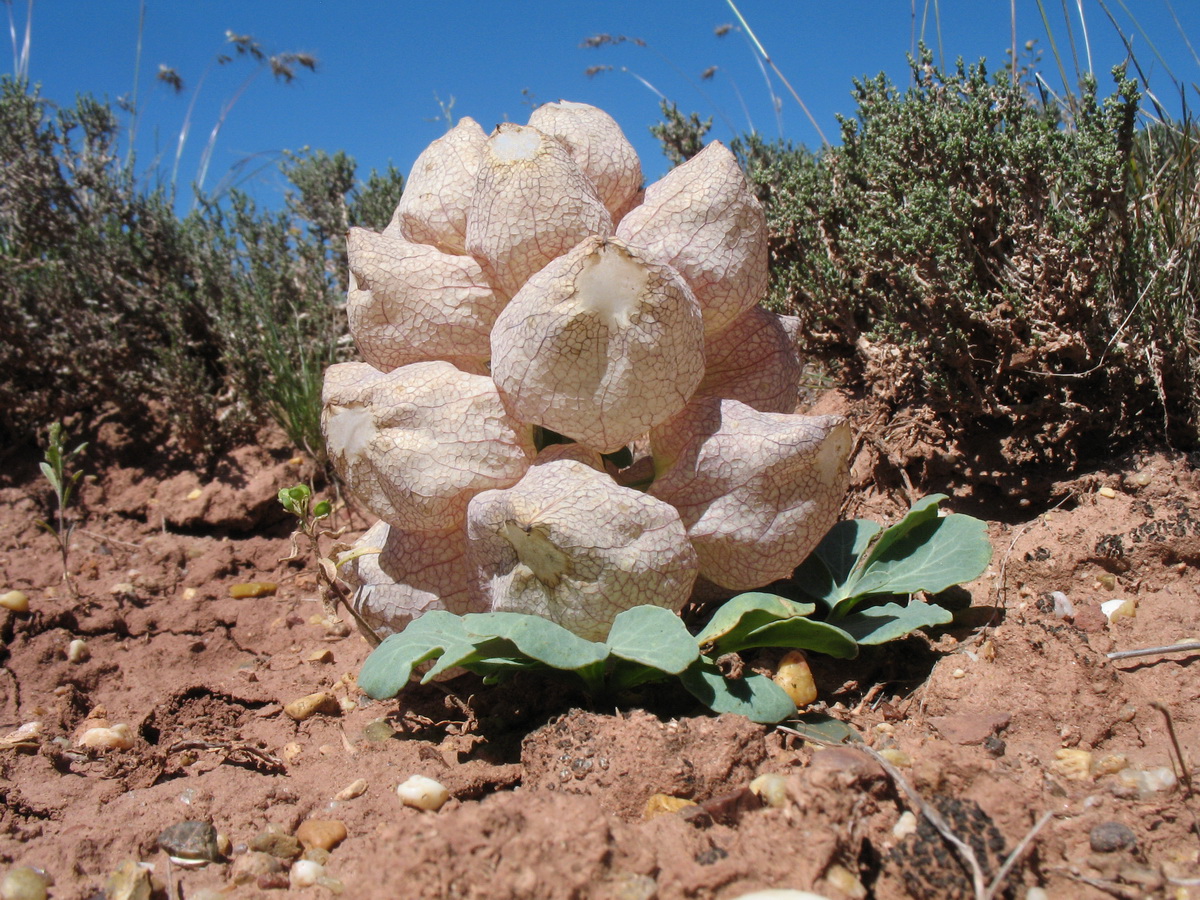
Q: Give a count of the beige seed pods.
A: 11